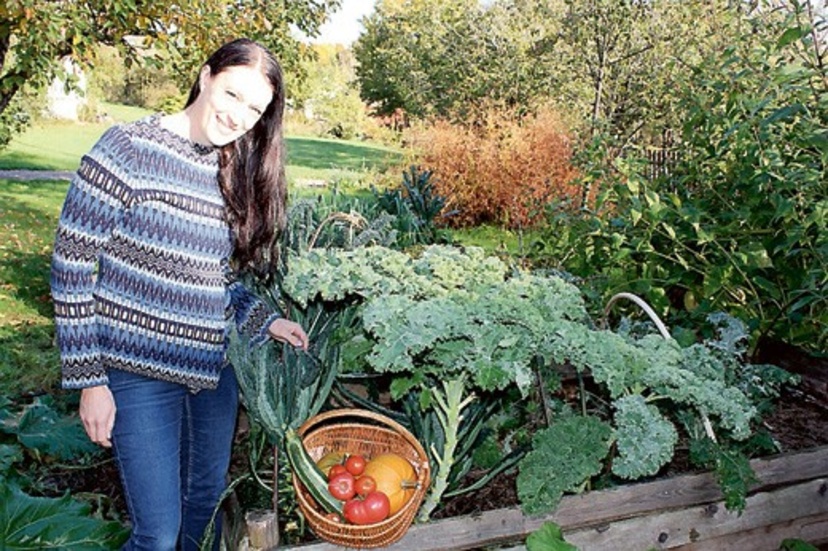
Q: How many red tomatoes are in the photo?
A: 5